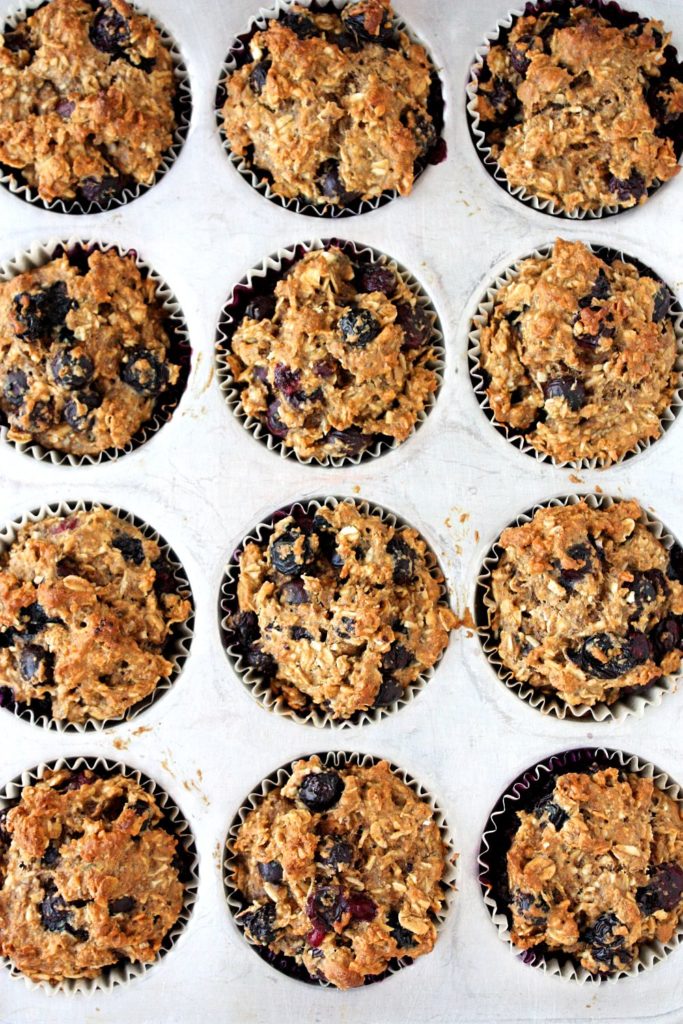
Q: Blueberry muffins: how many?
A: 12